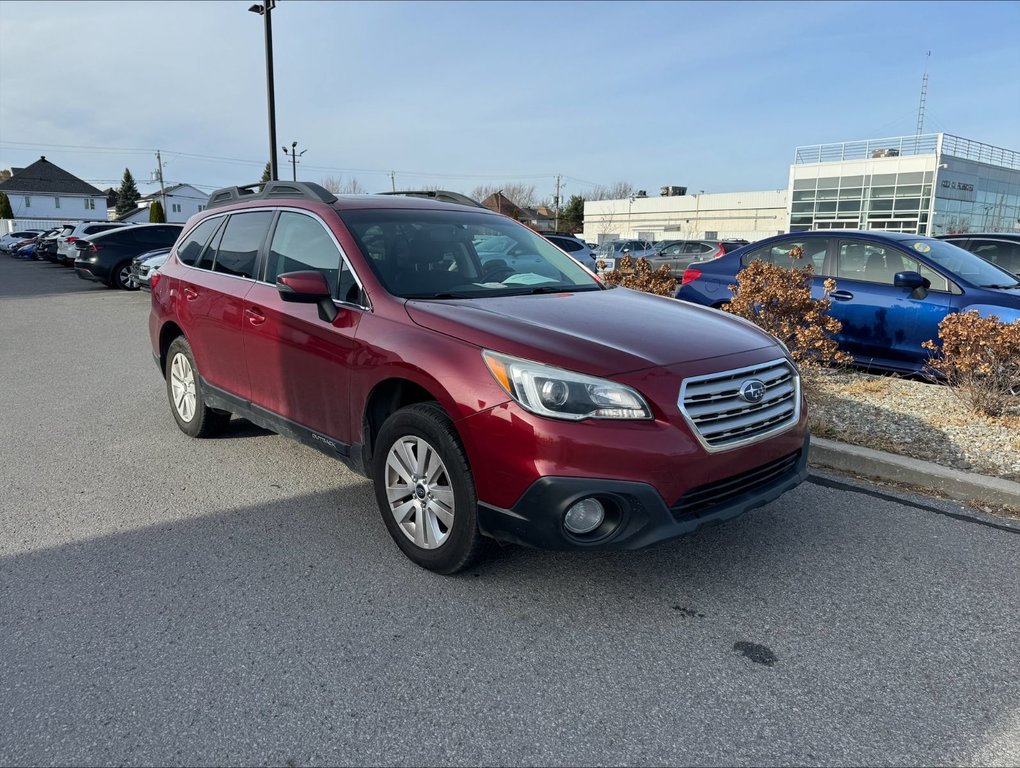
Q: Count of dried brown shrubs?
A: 3